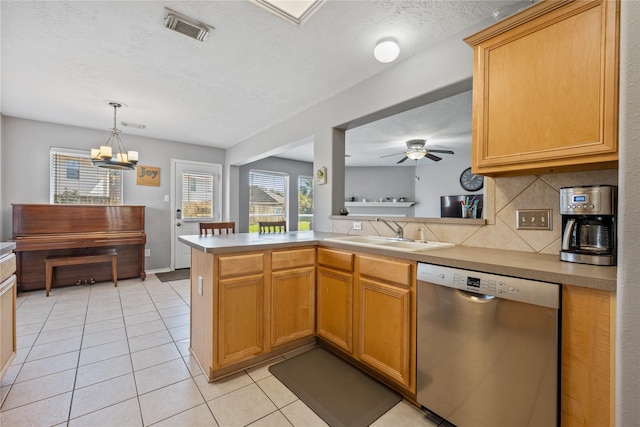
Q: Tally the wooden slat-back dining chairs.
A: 2